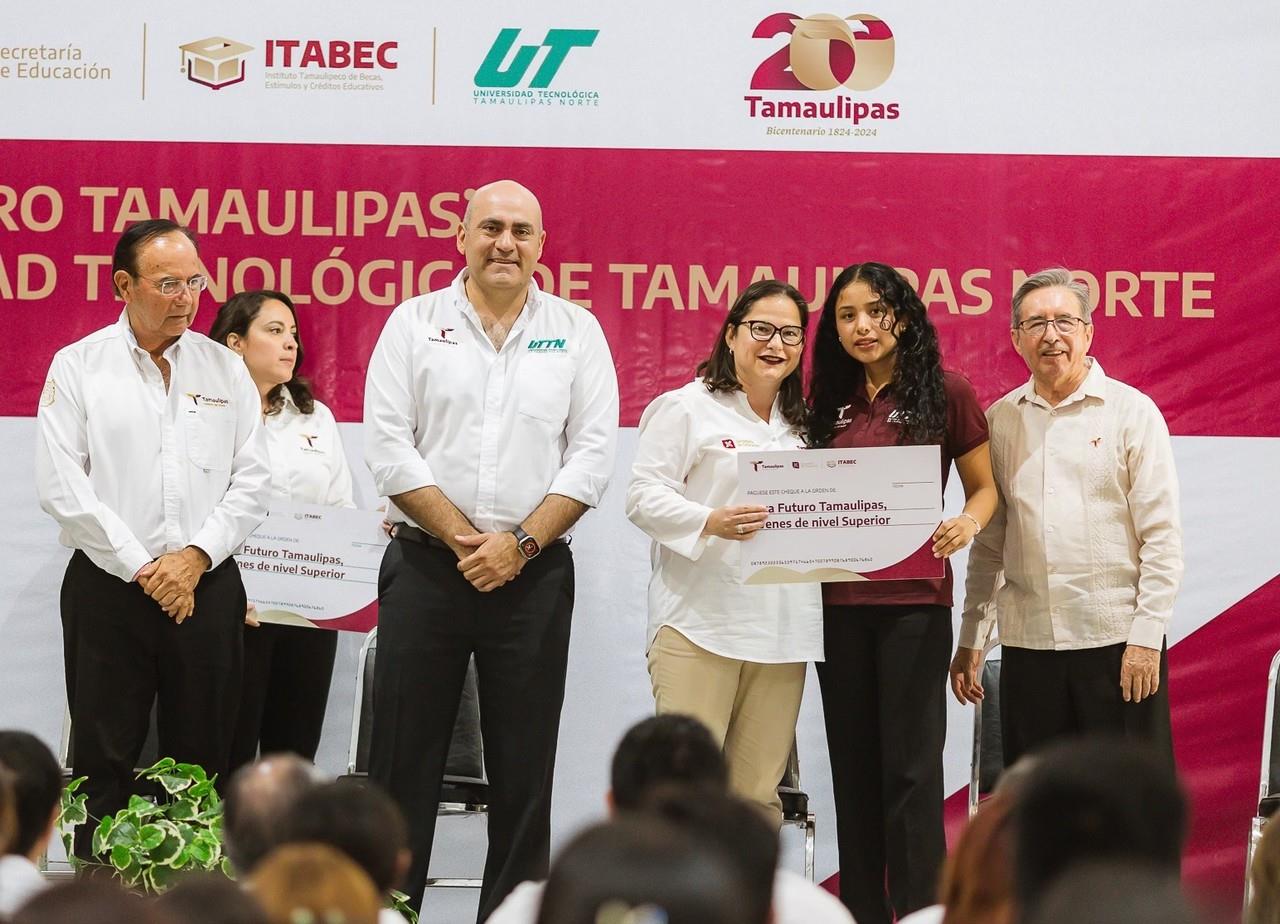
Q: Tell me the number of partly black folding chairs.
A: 5